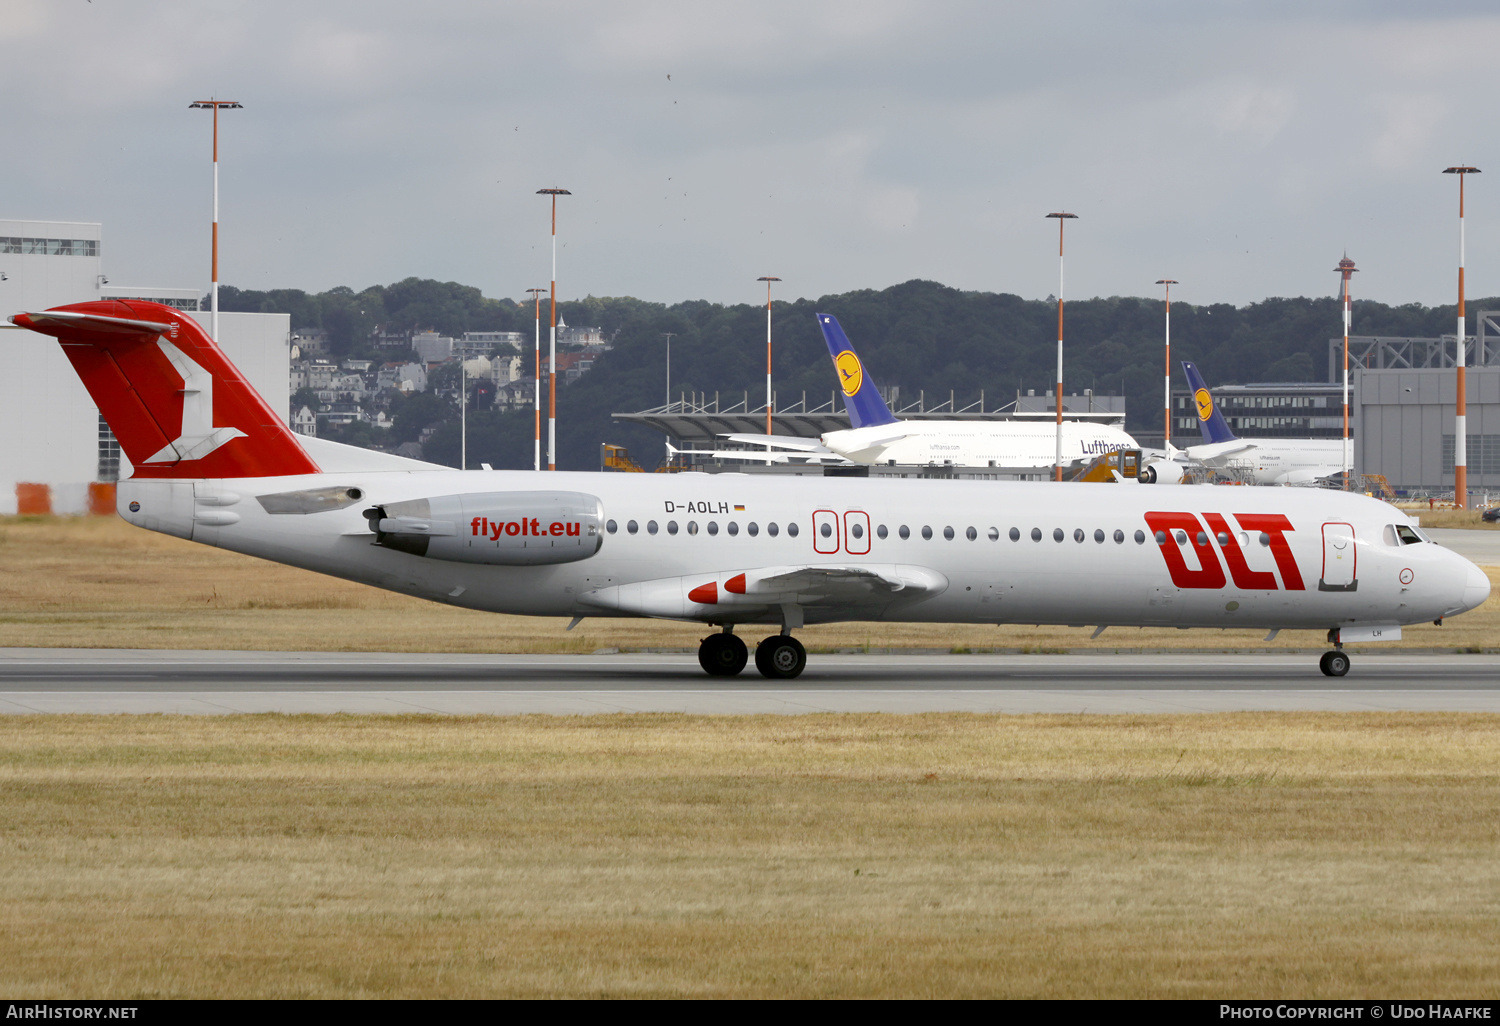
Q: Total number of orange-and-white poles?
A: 8